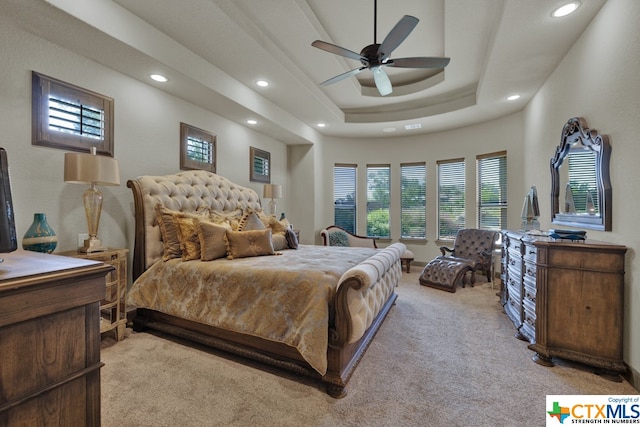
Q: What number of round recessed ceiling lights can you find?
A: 6